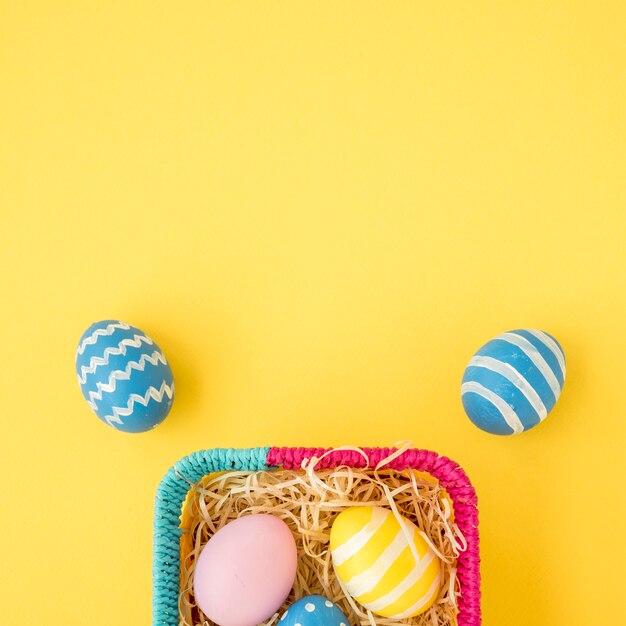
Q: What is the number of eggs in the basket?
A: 3